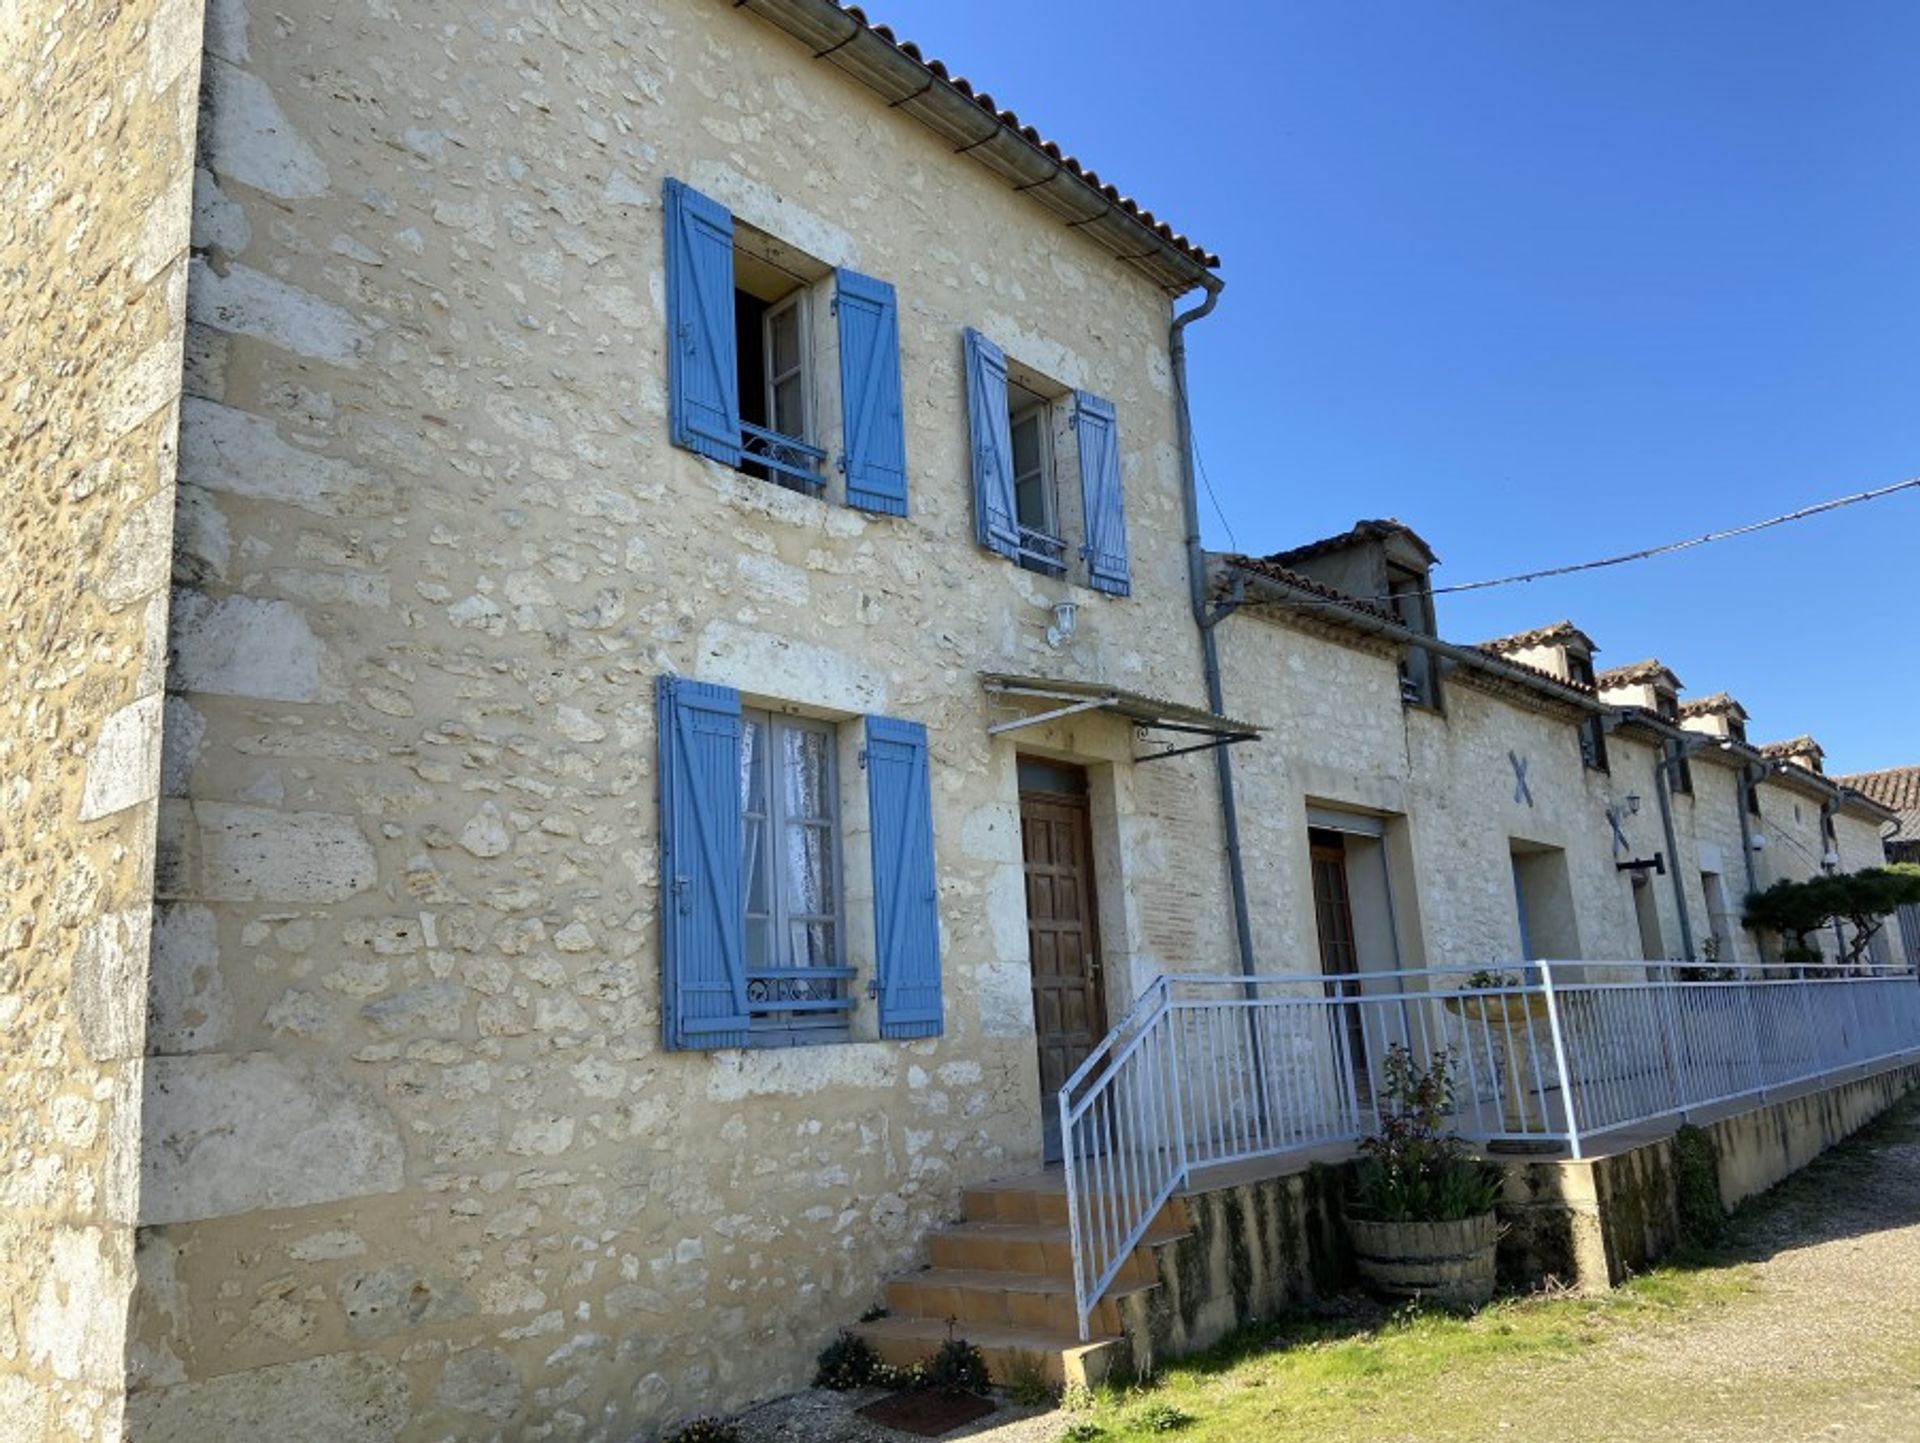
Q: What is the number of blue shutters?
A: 6